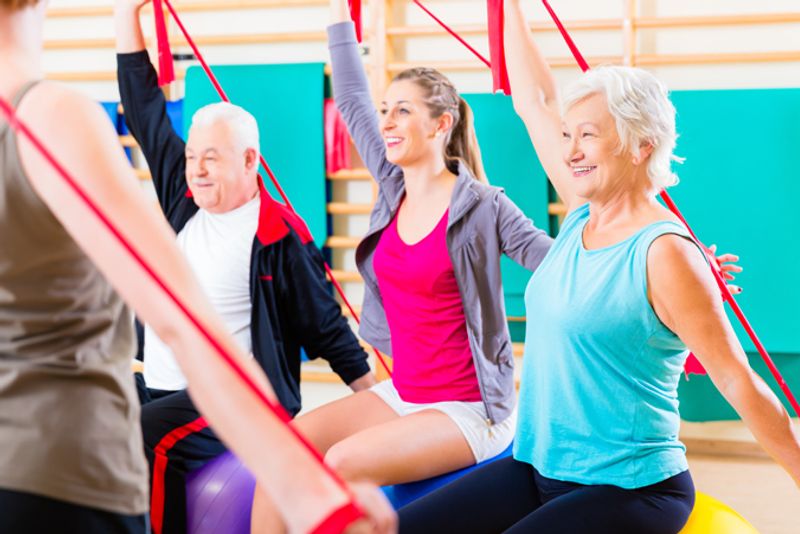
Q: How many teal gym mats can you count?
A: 3